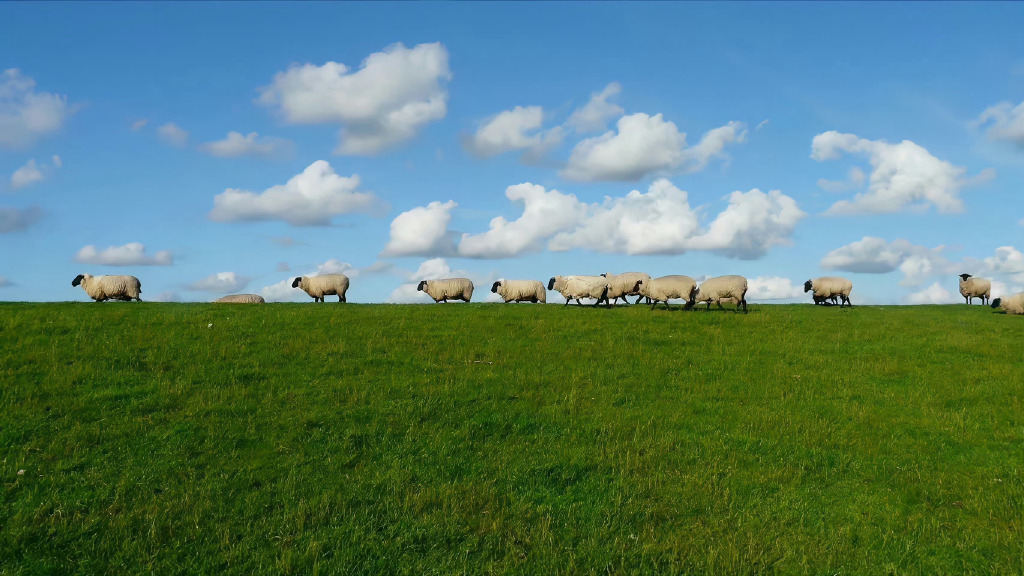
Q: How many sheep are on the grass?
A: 12